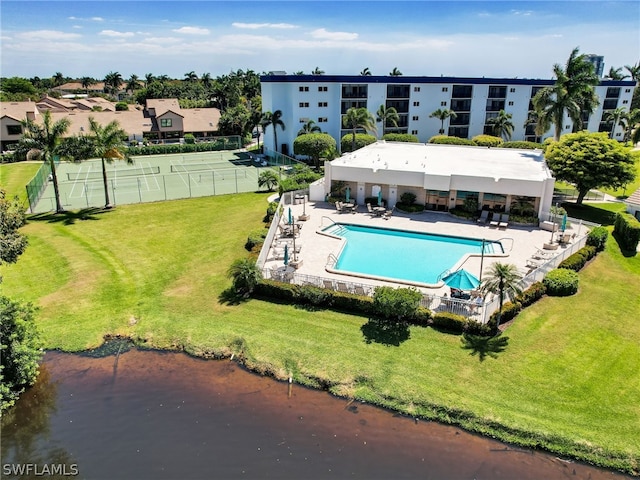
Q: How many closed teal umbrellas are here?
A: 5